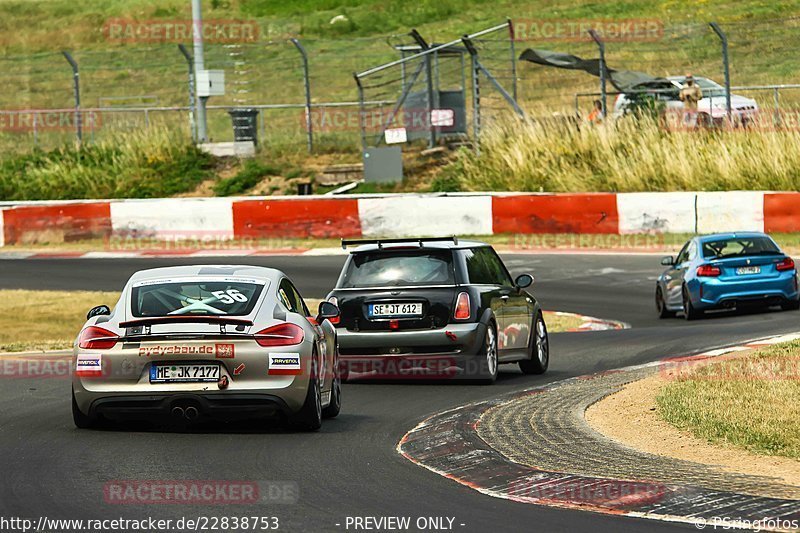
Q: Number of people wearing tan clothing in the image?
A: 1